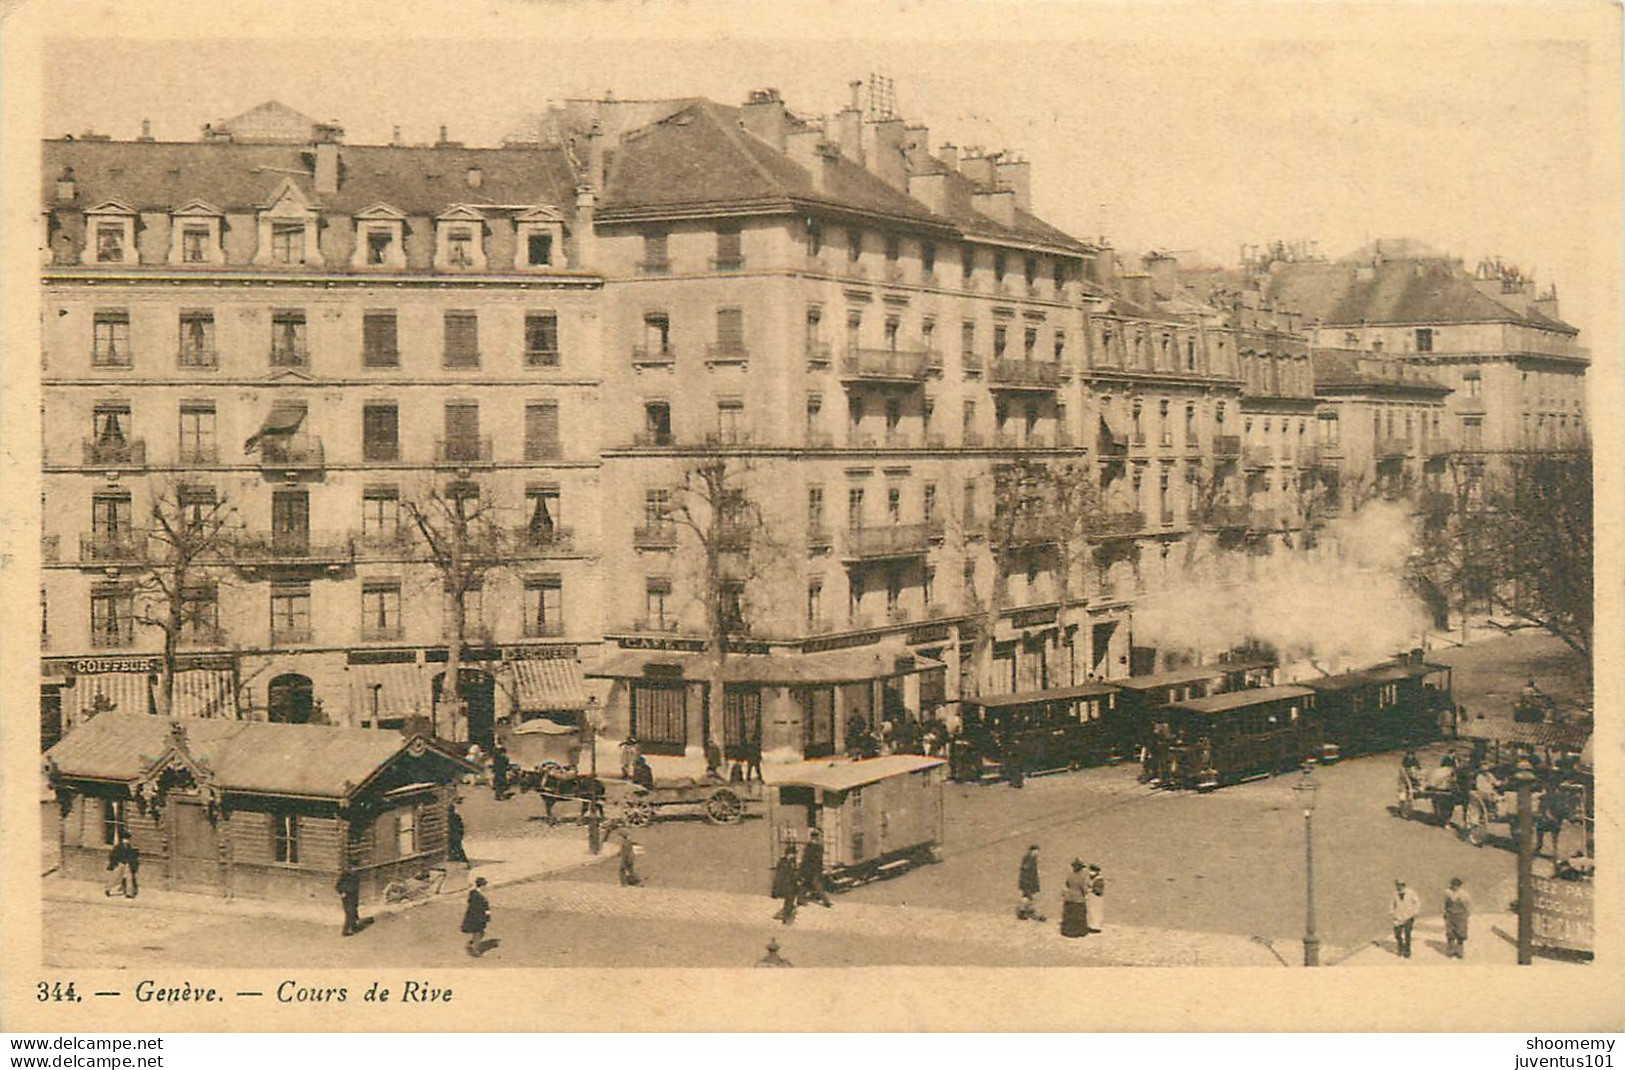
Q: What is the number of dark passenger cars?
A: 4